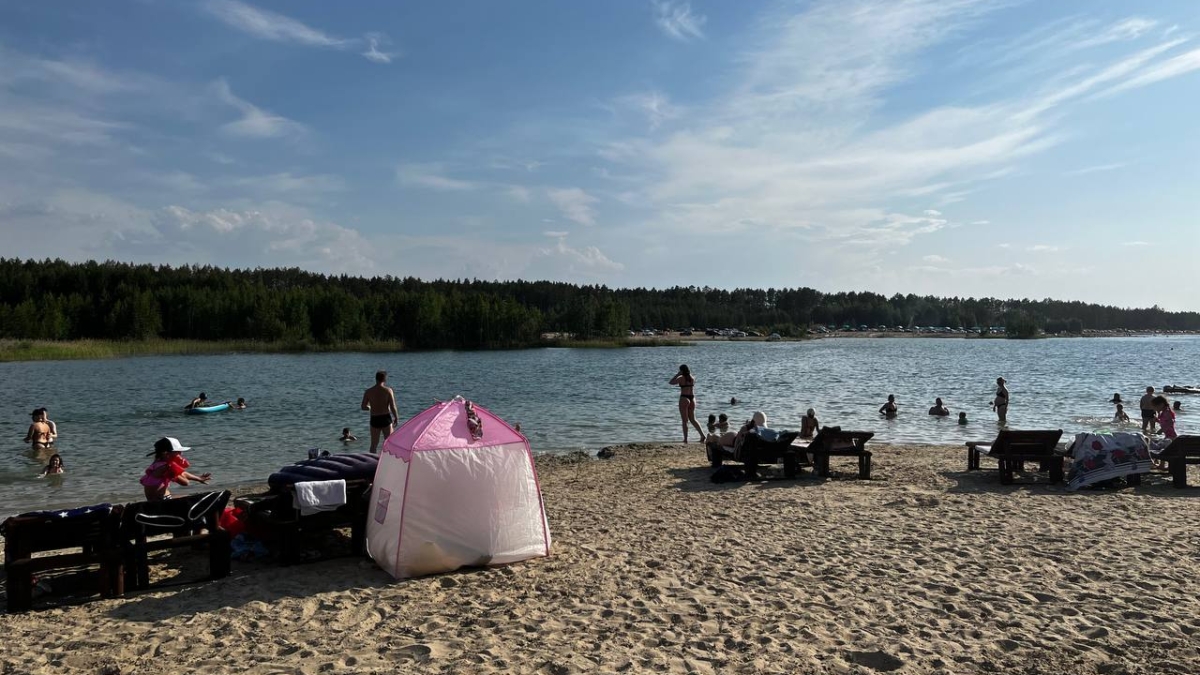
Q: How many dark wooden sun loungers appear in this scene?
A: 8